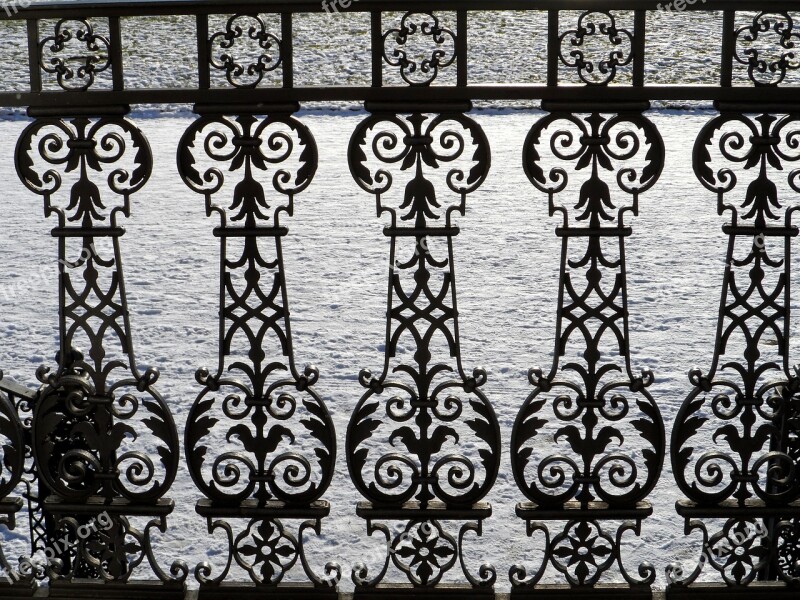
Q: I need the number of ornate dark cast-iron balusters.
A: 5